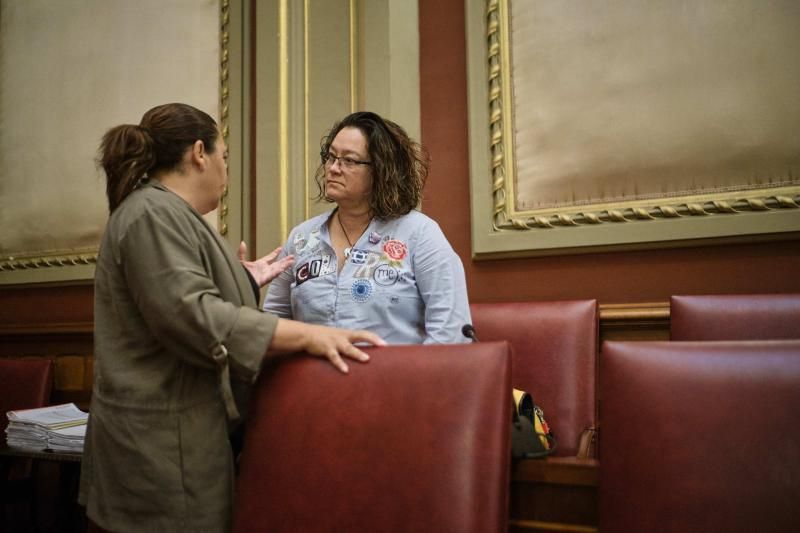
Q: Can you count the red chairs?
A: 5